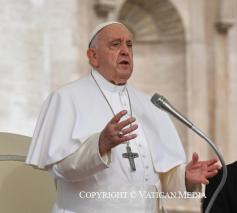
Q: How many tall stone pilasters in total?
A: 2